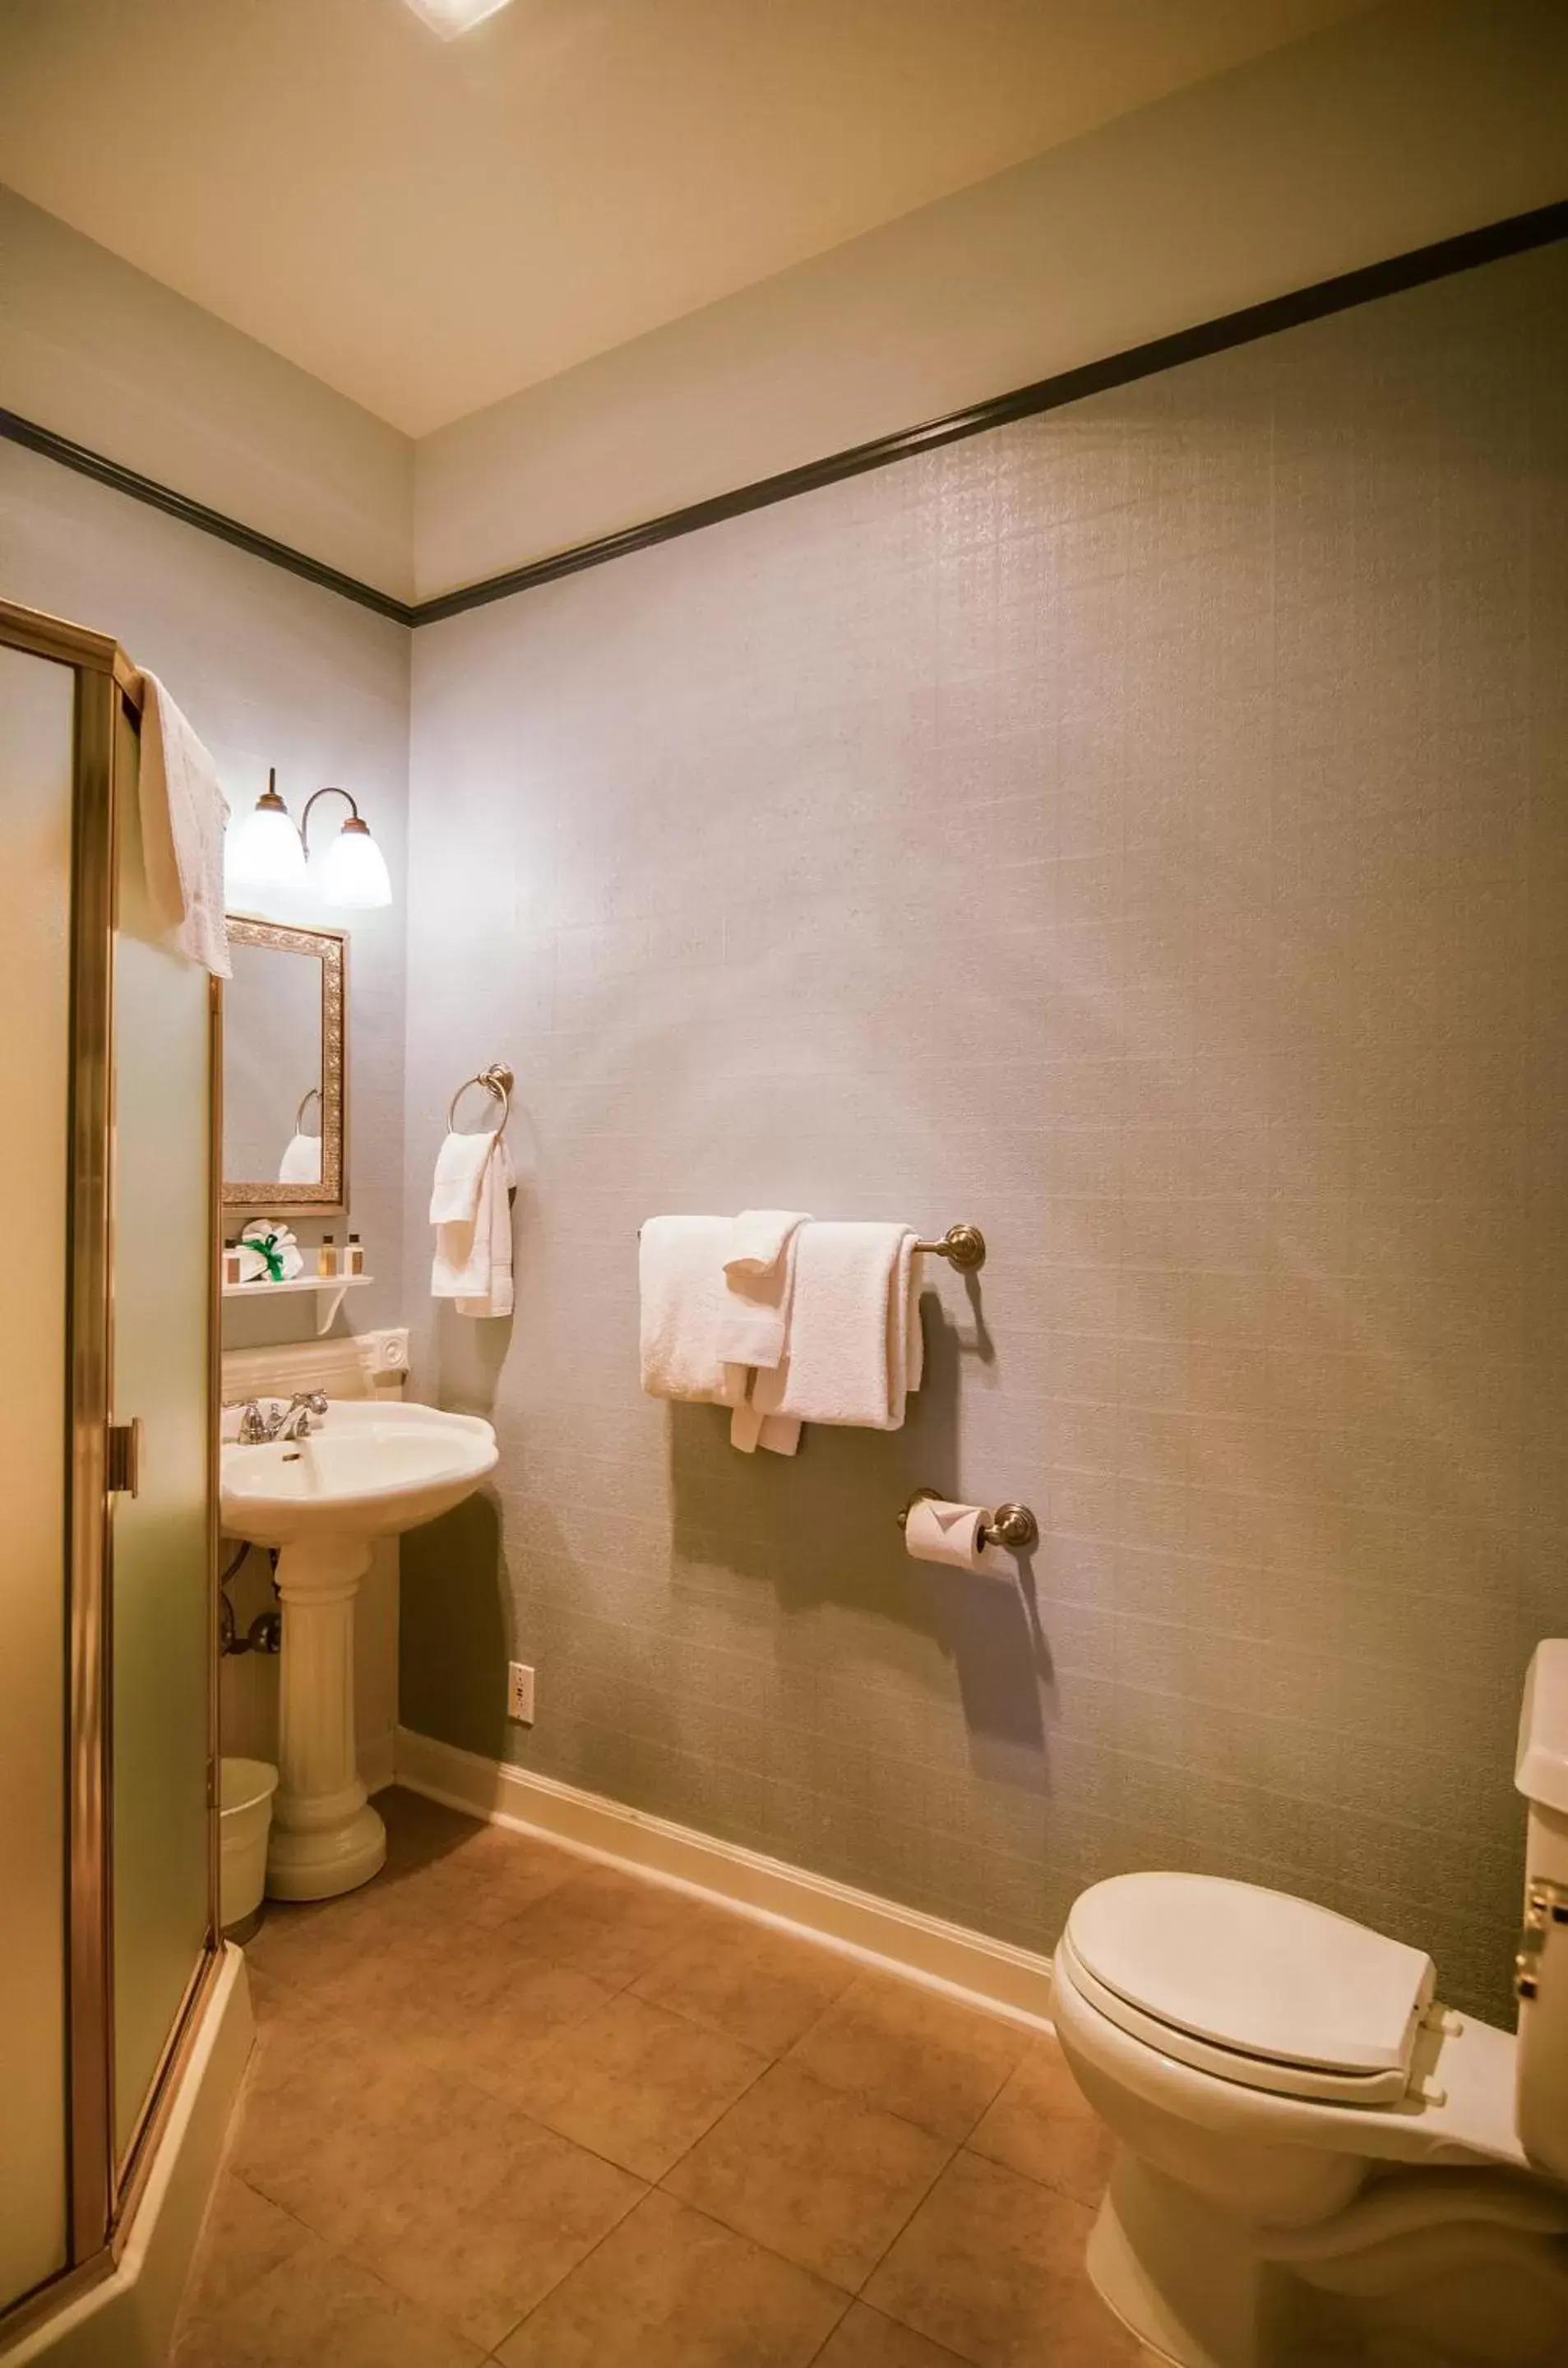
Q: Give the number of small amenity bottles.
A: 3